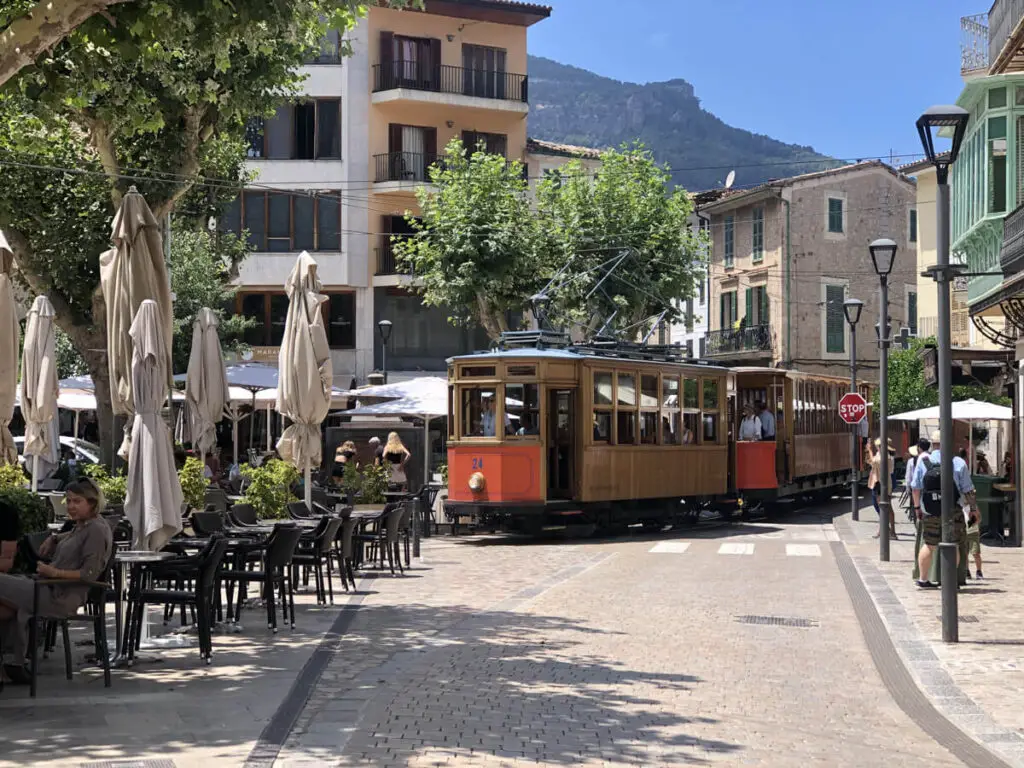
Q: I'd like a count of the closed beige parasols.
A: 6